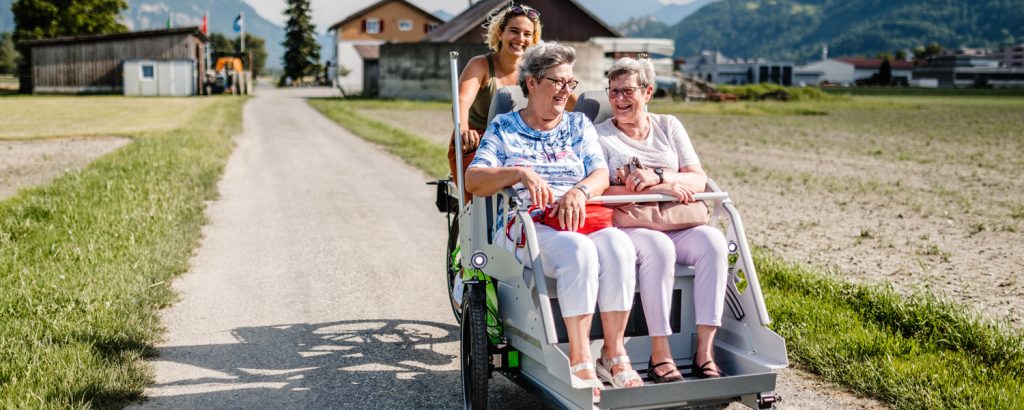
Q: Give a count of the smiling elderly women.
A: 2